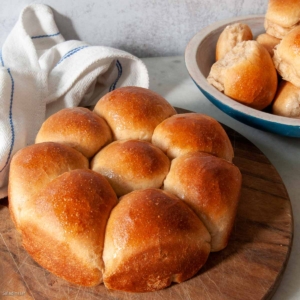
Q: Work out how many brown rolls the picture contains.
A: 14